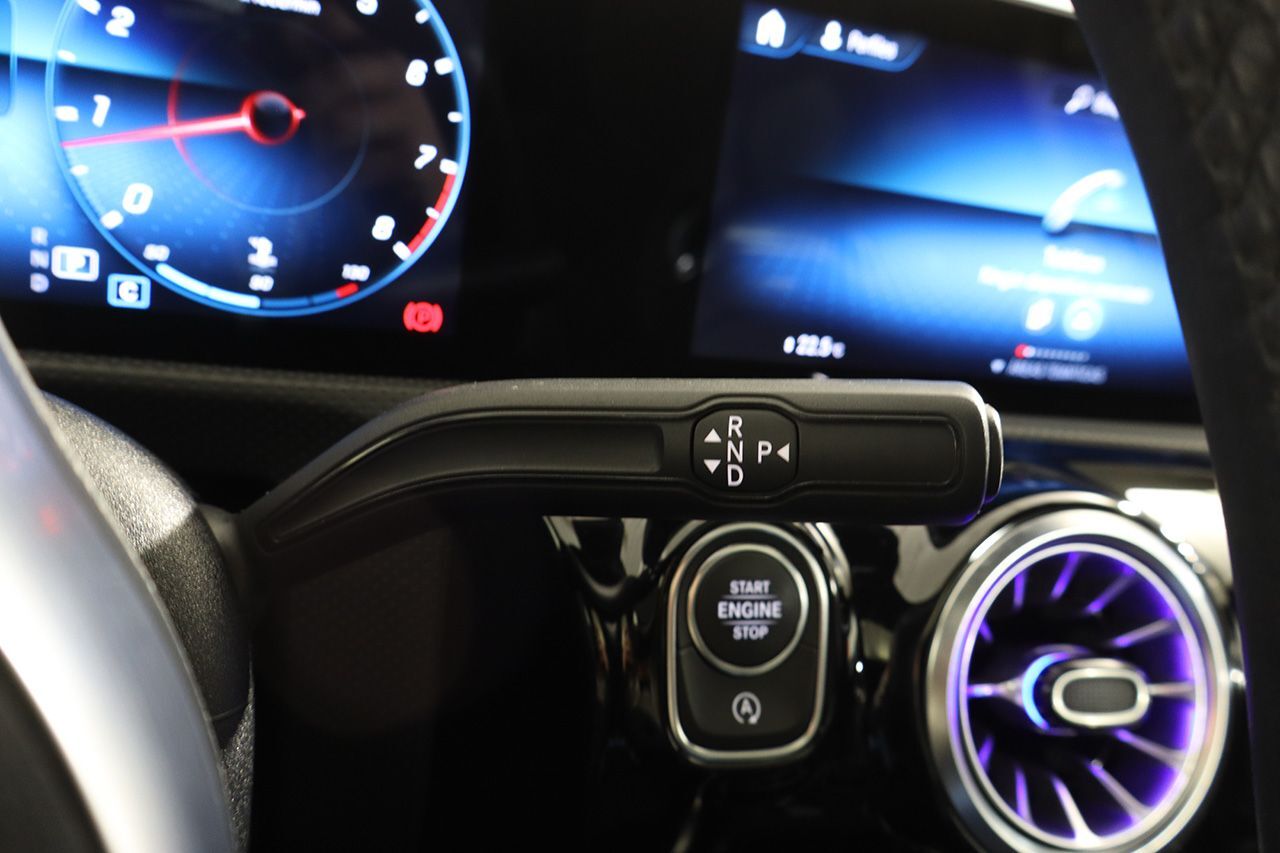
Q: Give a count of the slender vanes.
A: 12